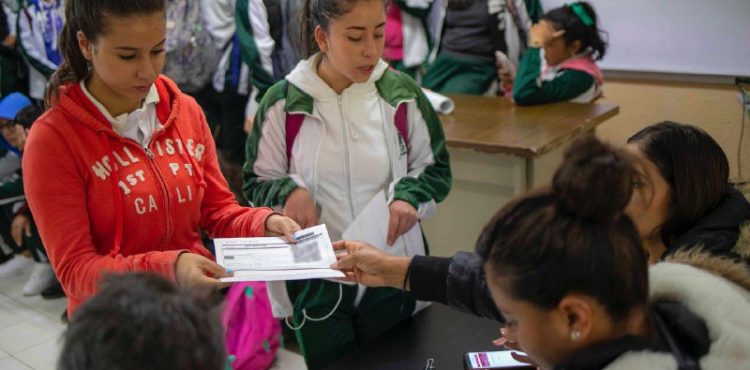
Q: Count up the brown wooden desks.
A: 1